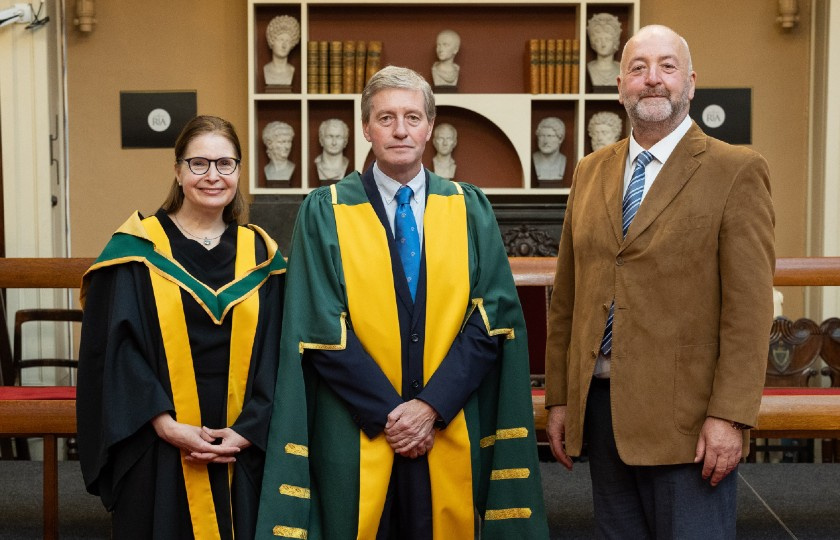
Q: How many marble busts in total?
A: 8